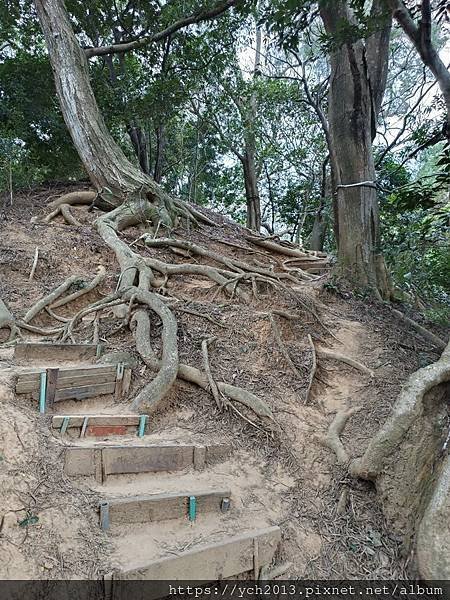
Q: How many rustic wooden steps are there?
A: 6